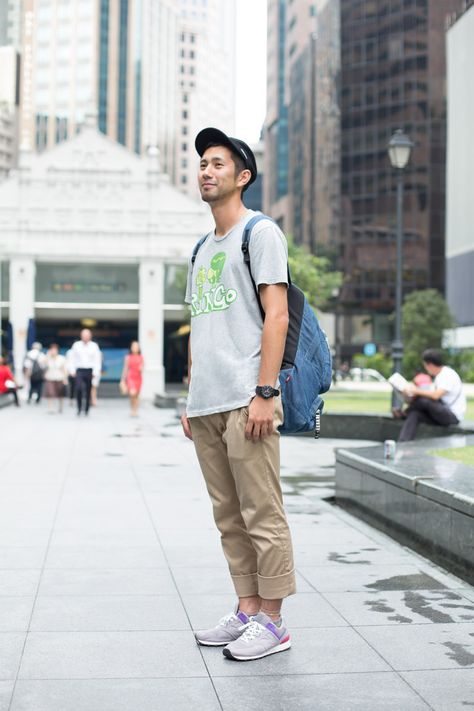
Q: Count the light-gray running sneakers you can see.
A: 2